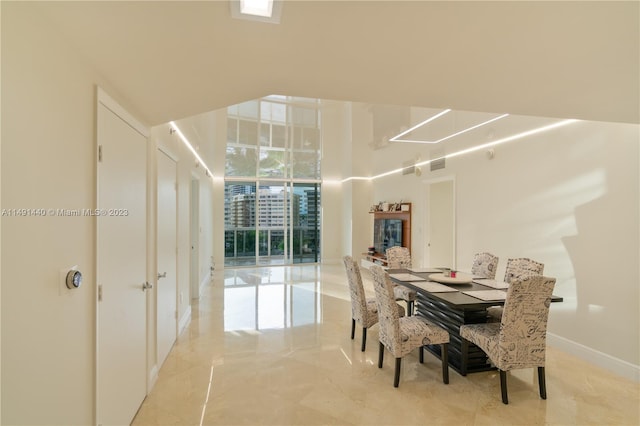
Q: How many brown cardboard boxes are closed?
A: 0